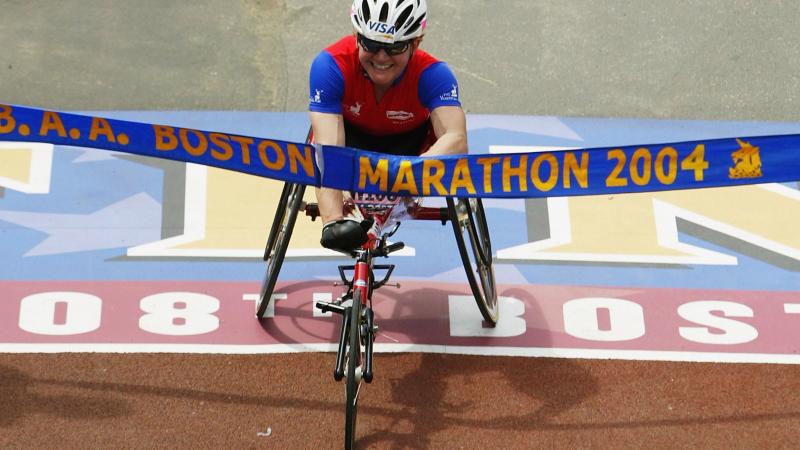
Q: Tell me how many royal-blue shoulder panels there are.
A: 2